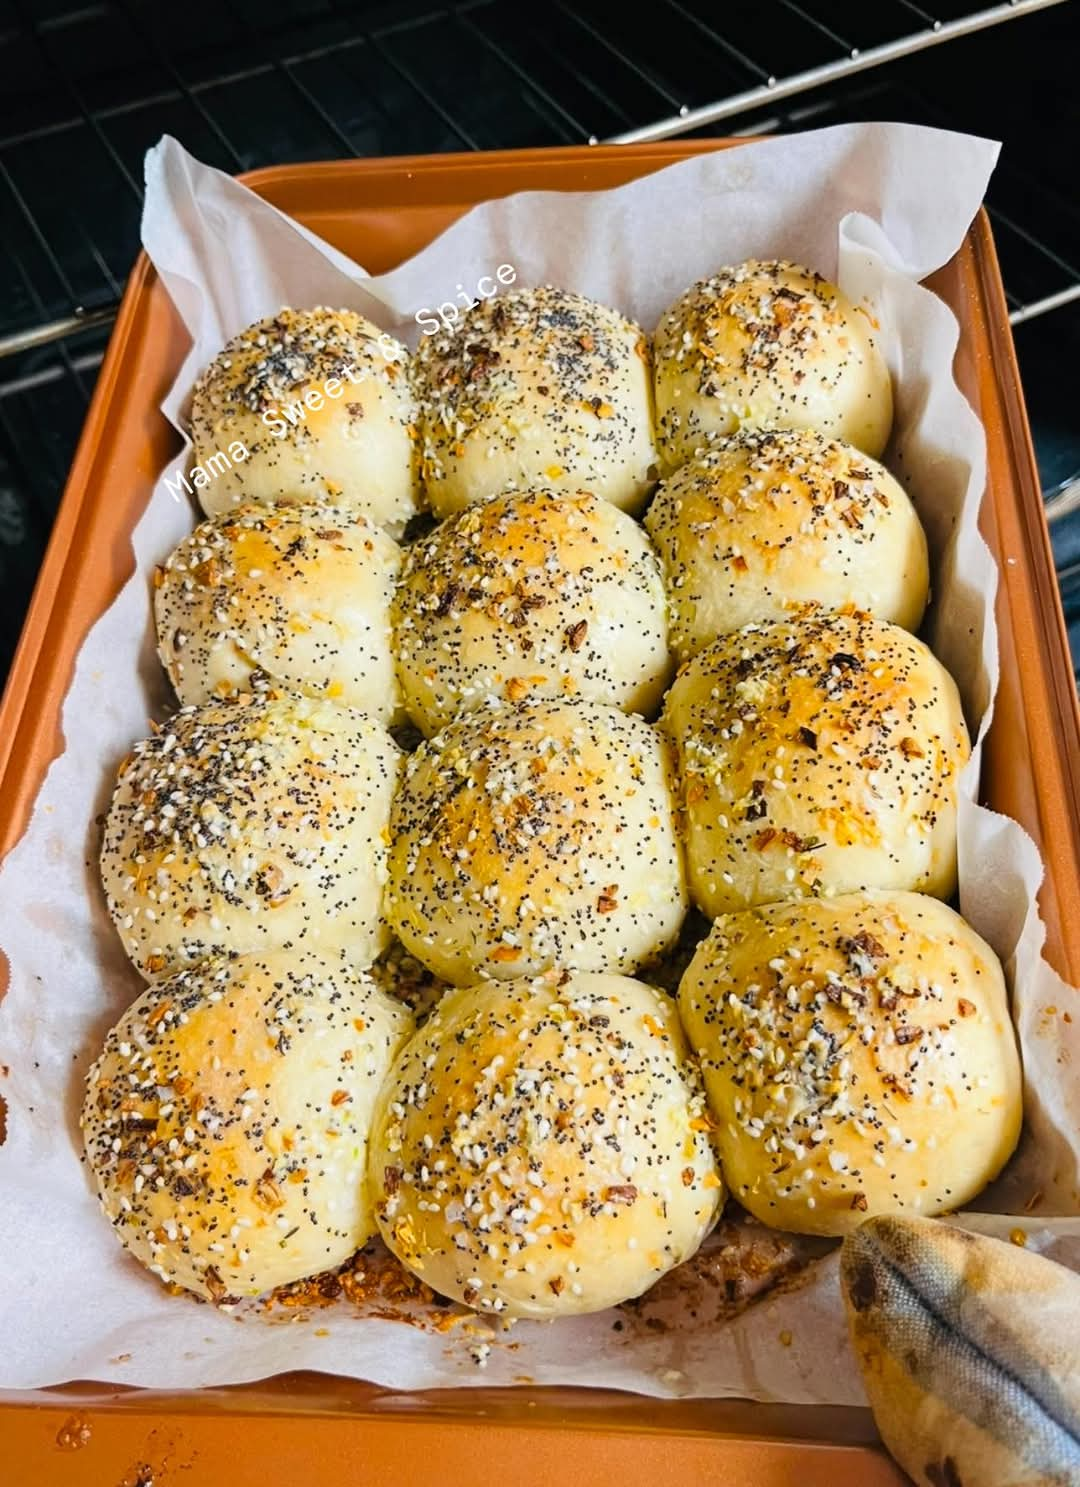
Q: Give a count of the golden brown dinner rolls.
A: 12